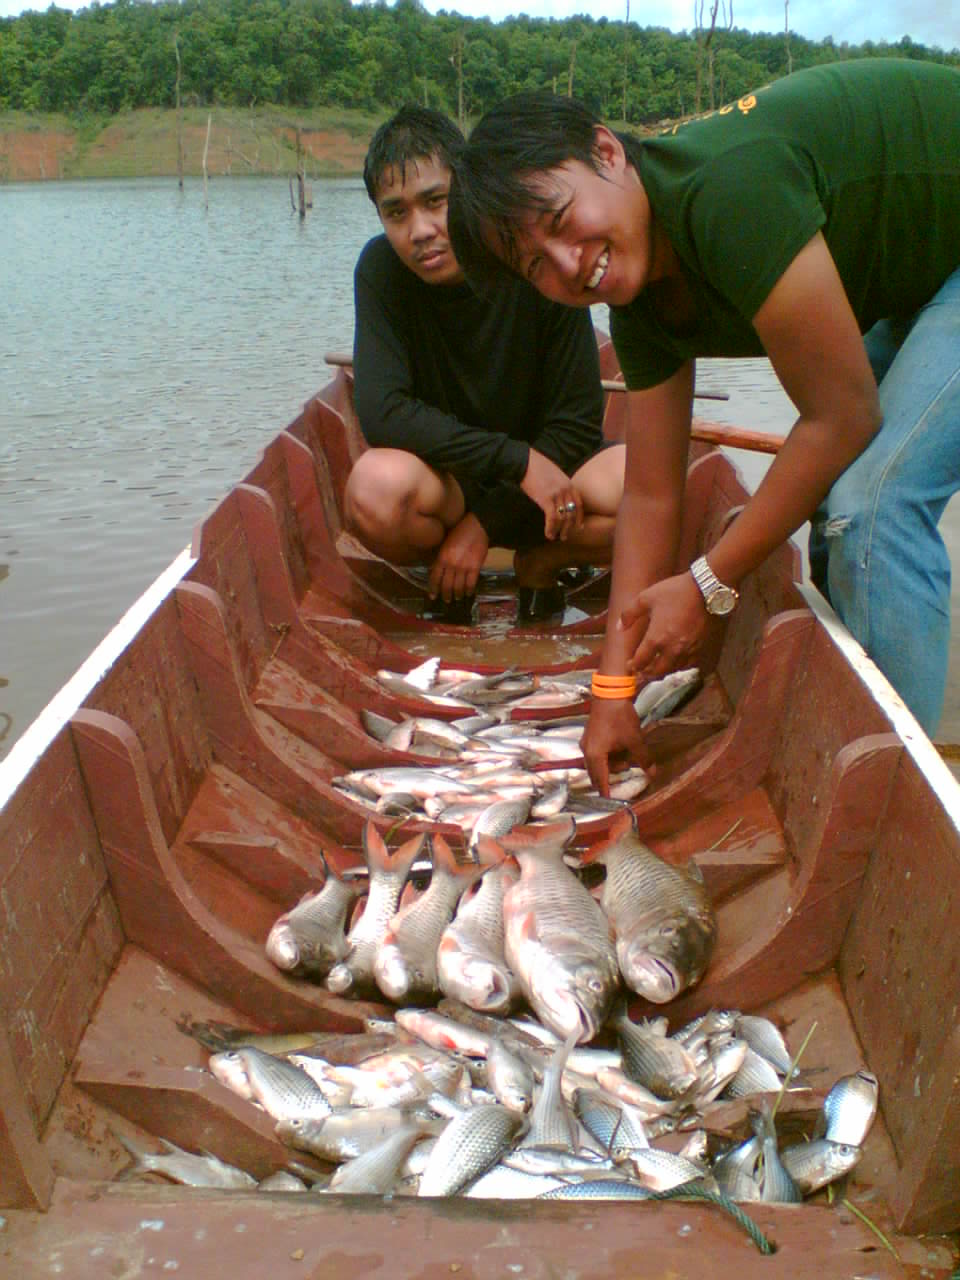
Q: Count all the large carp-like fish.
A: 6